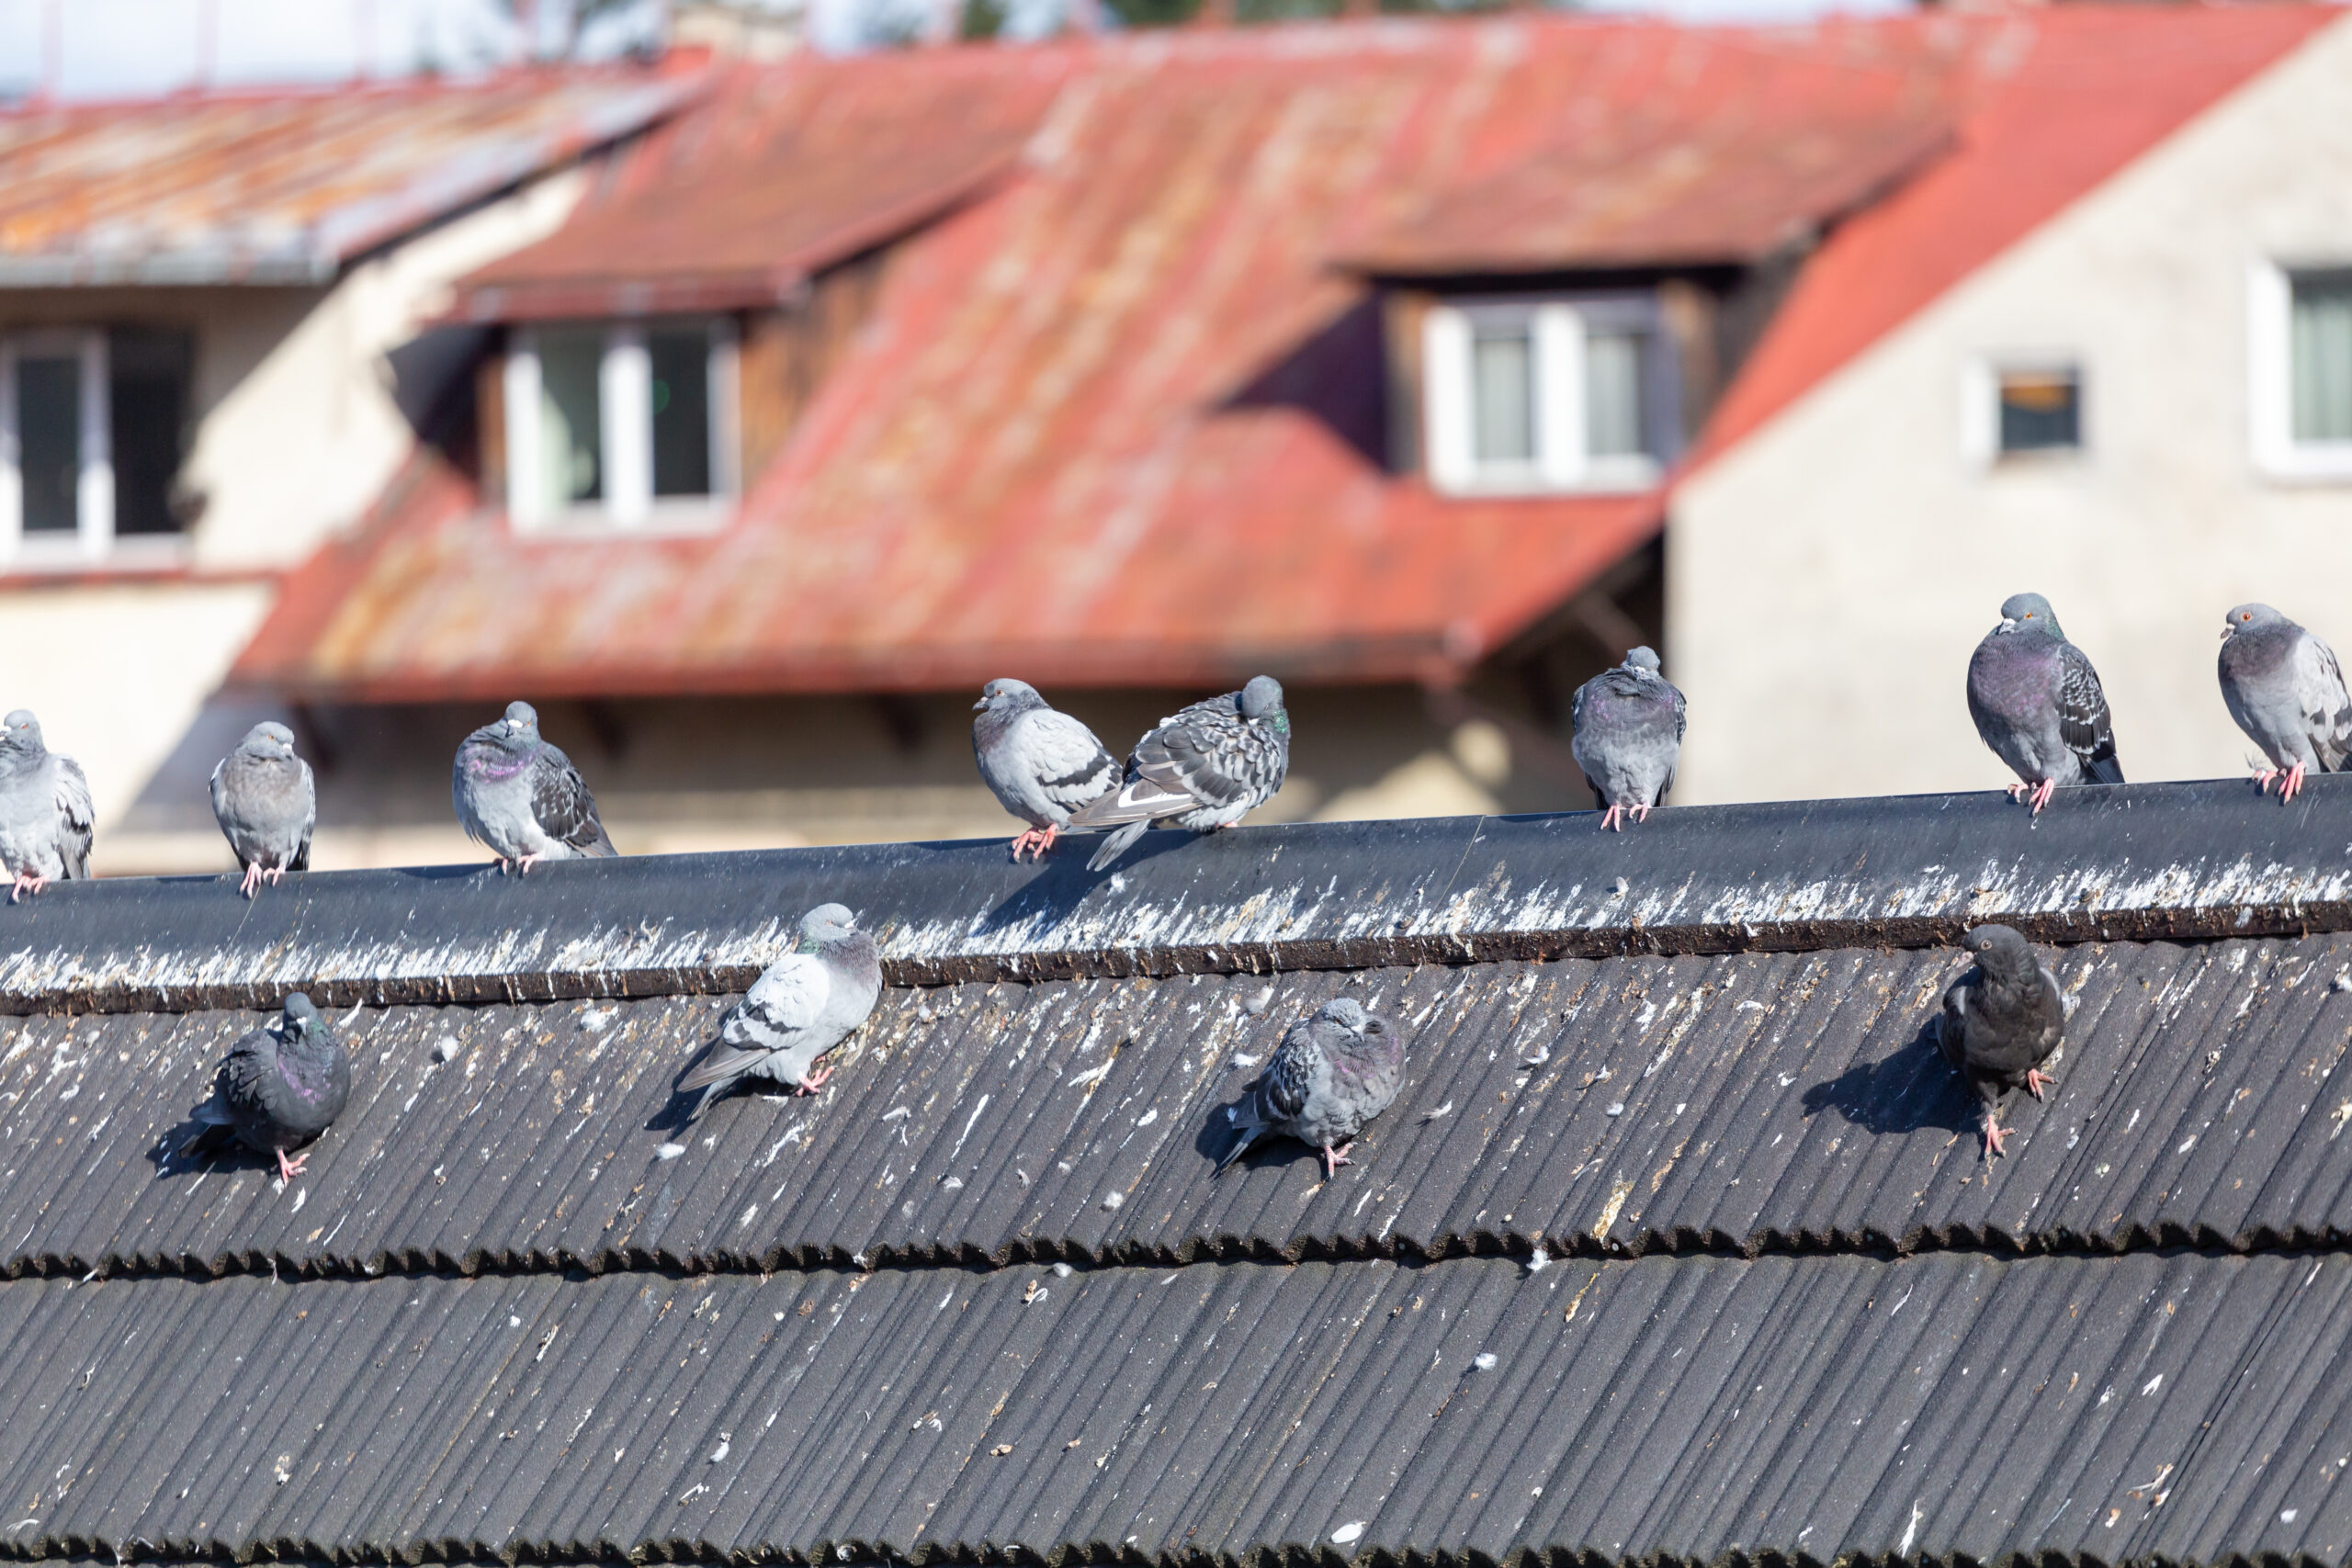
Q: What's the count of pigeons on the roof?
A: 12